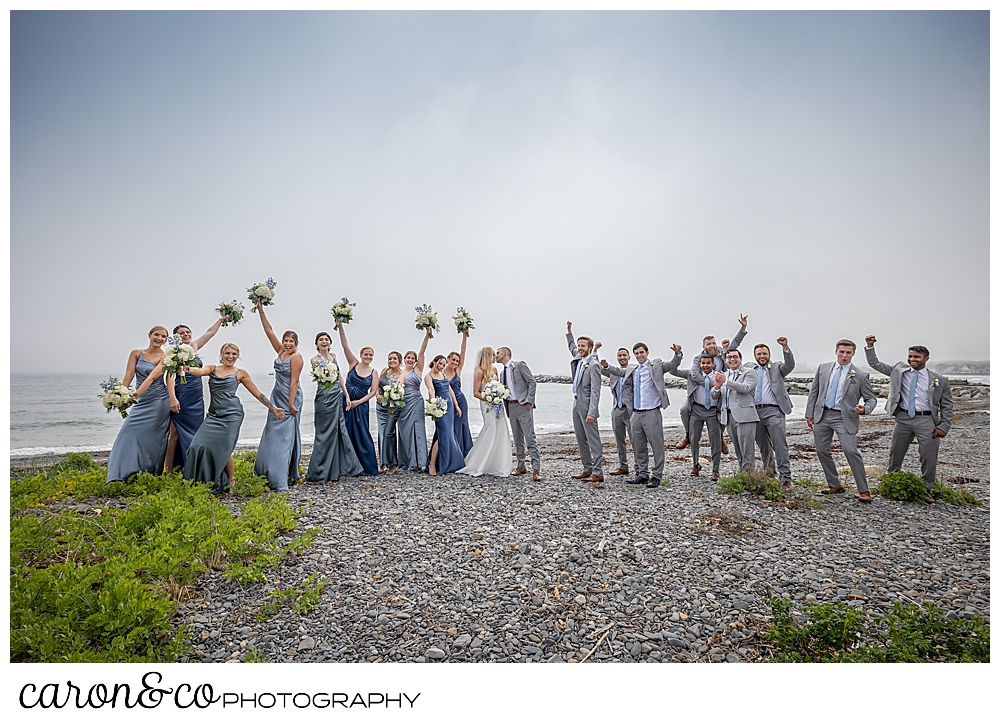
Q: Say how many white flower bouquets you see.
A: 11